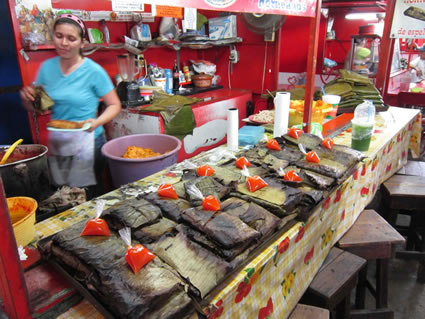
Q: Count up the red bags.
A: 12